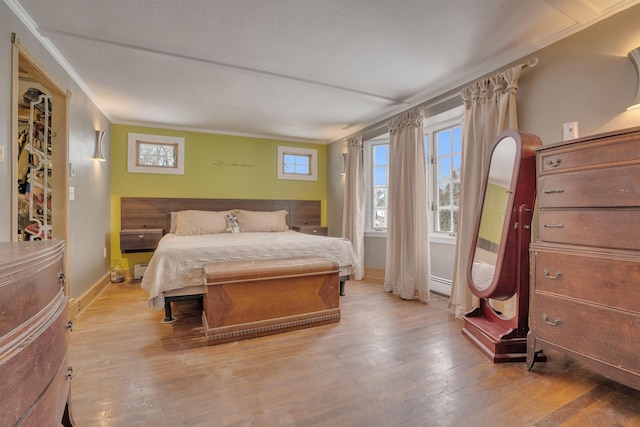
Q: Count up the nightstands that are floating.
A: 2